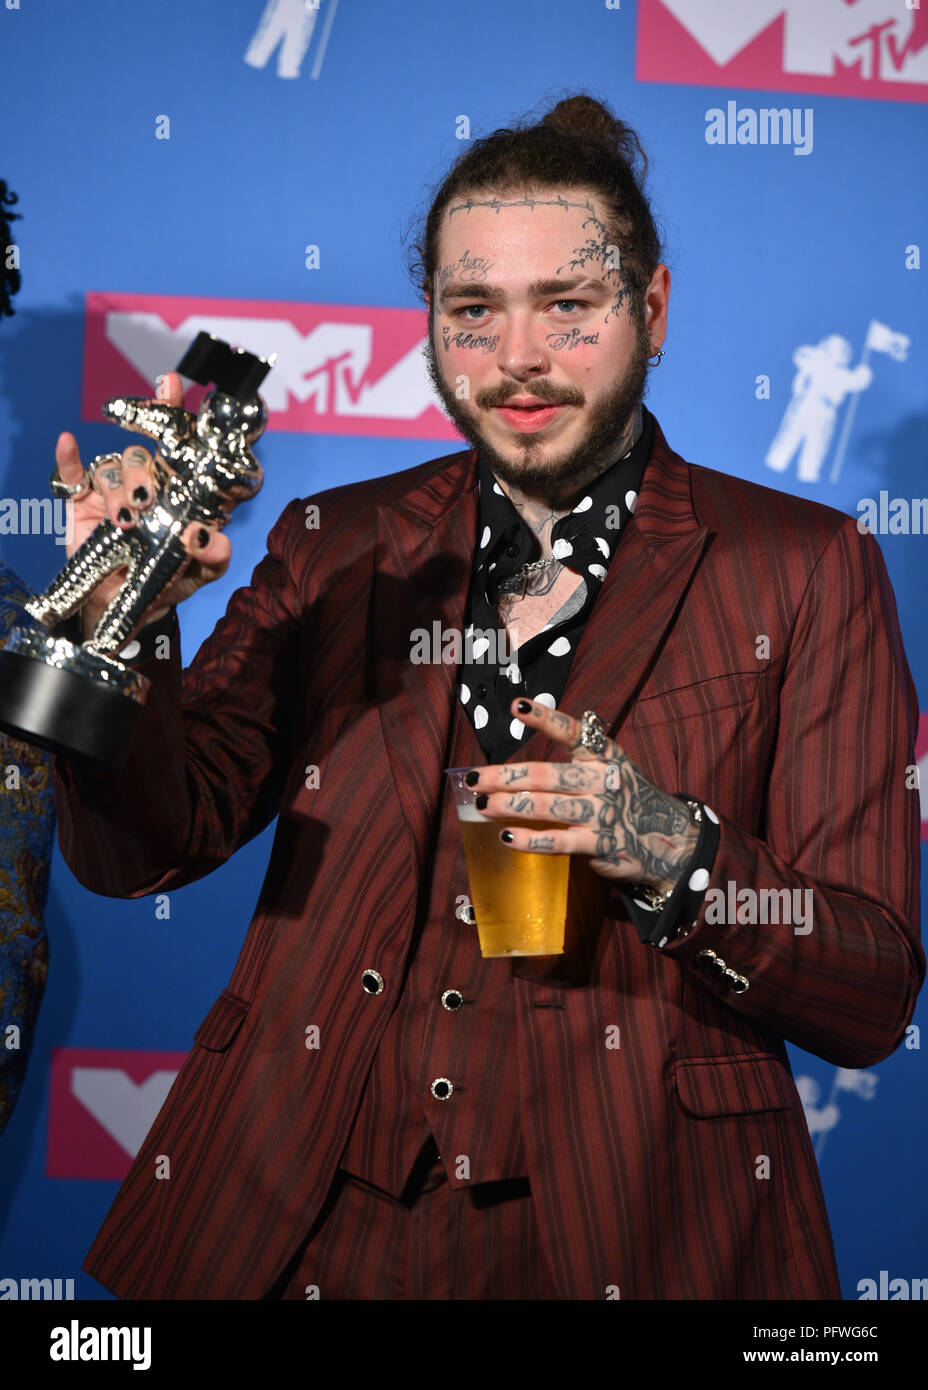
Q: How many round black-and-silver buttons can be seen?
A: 8